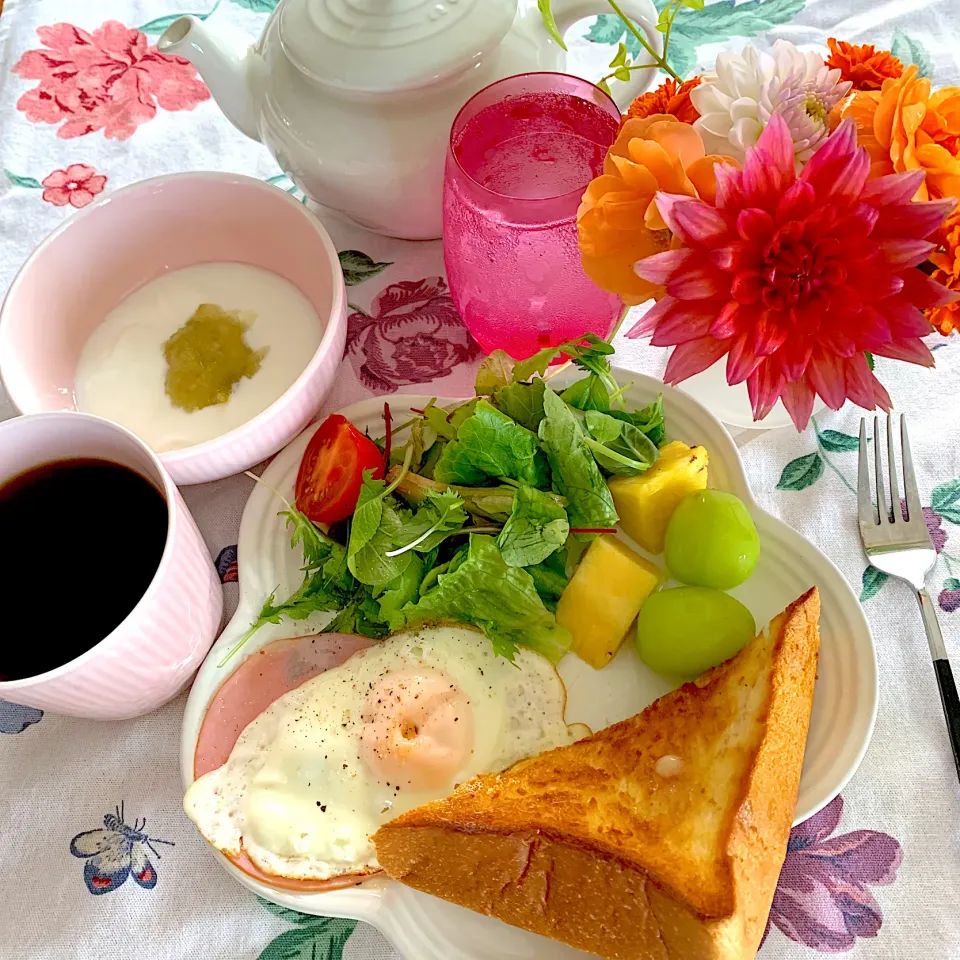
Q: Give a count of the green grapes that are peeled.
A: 0